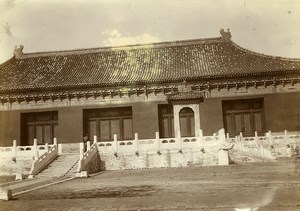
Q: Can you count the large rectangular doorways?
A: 4